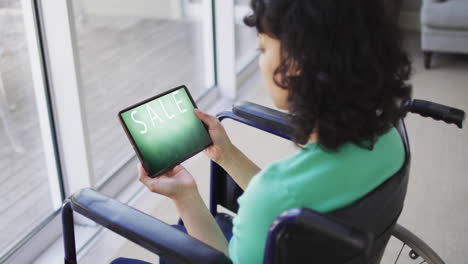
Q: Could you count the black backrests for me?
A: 1